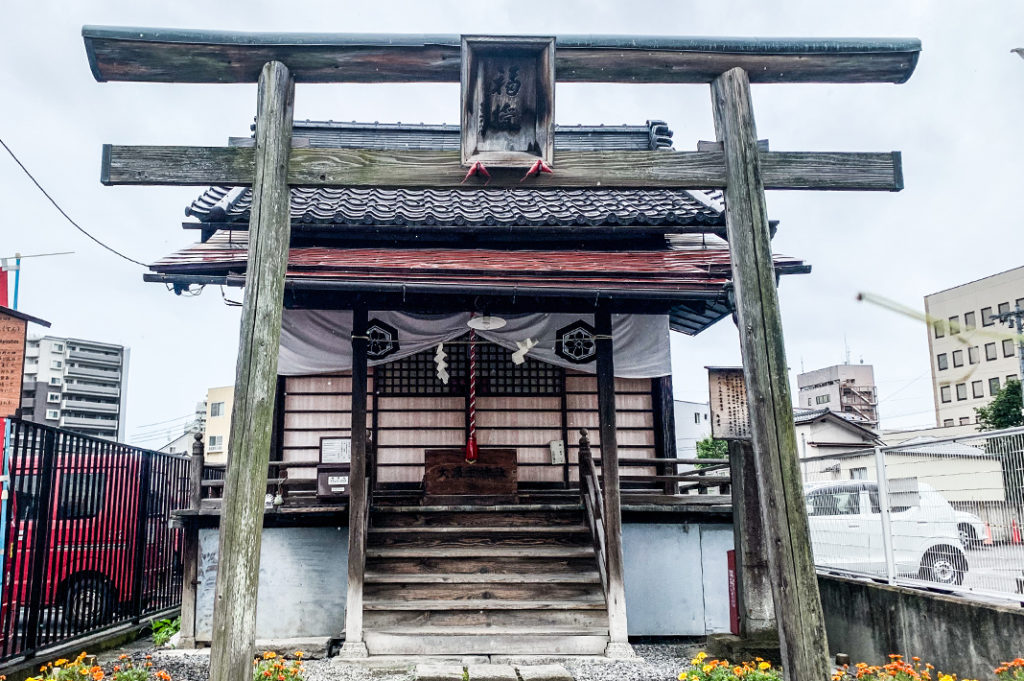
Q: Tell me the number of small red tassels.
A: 2